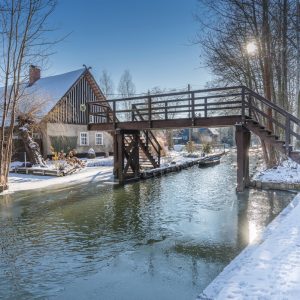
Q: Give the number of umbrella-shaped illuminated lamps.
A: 0